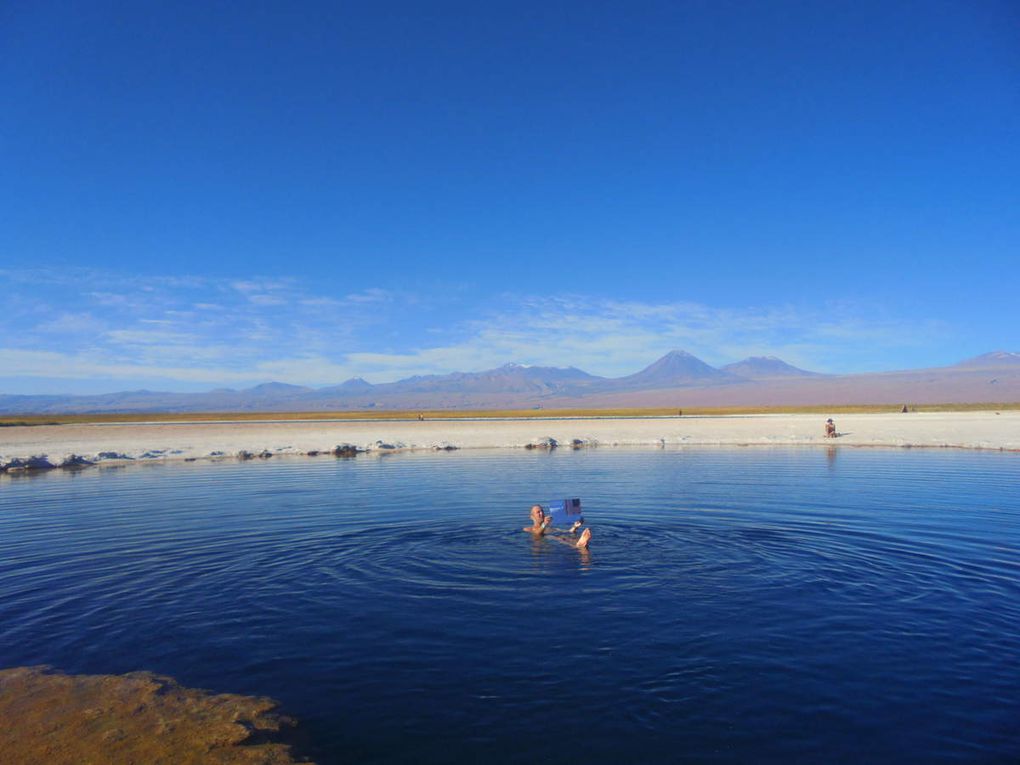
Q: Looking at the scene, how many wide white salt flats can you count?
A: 1